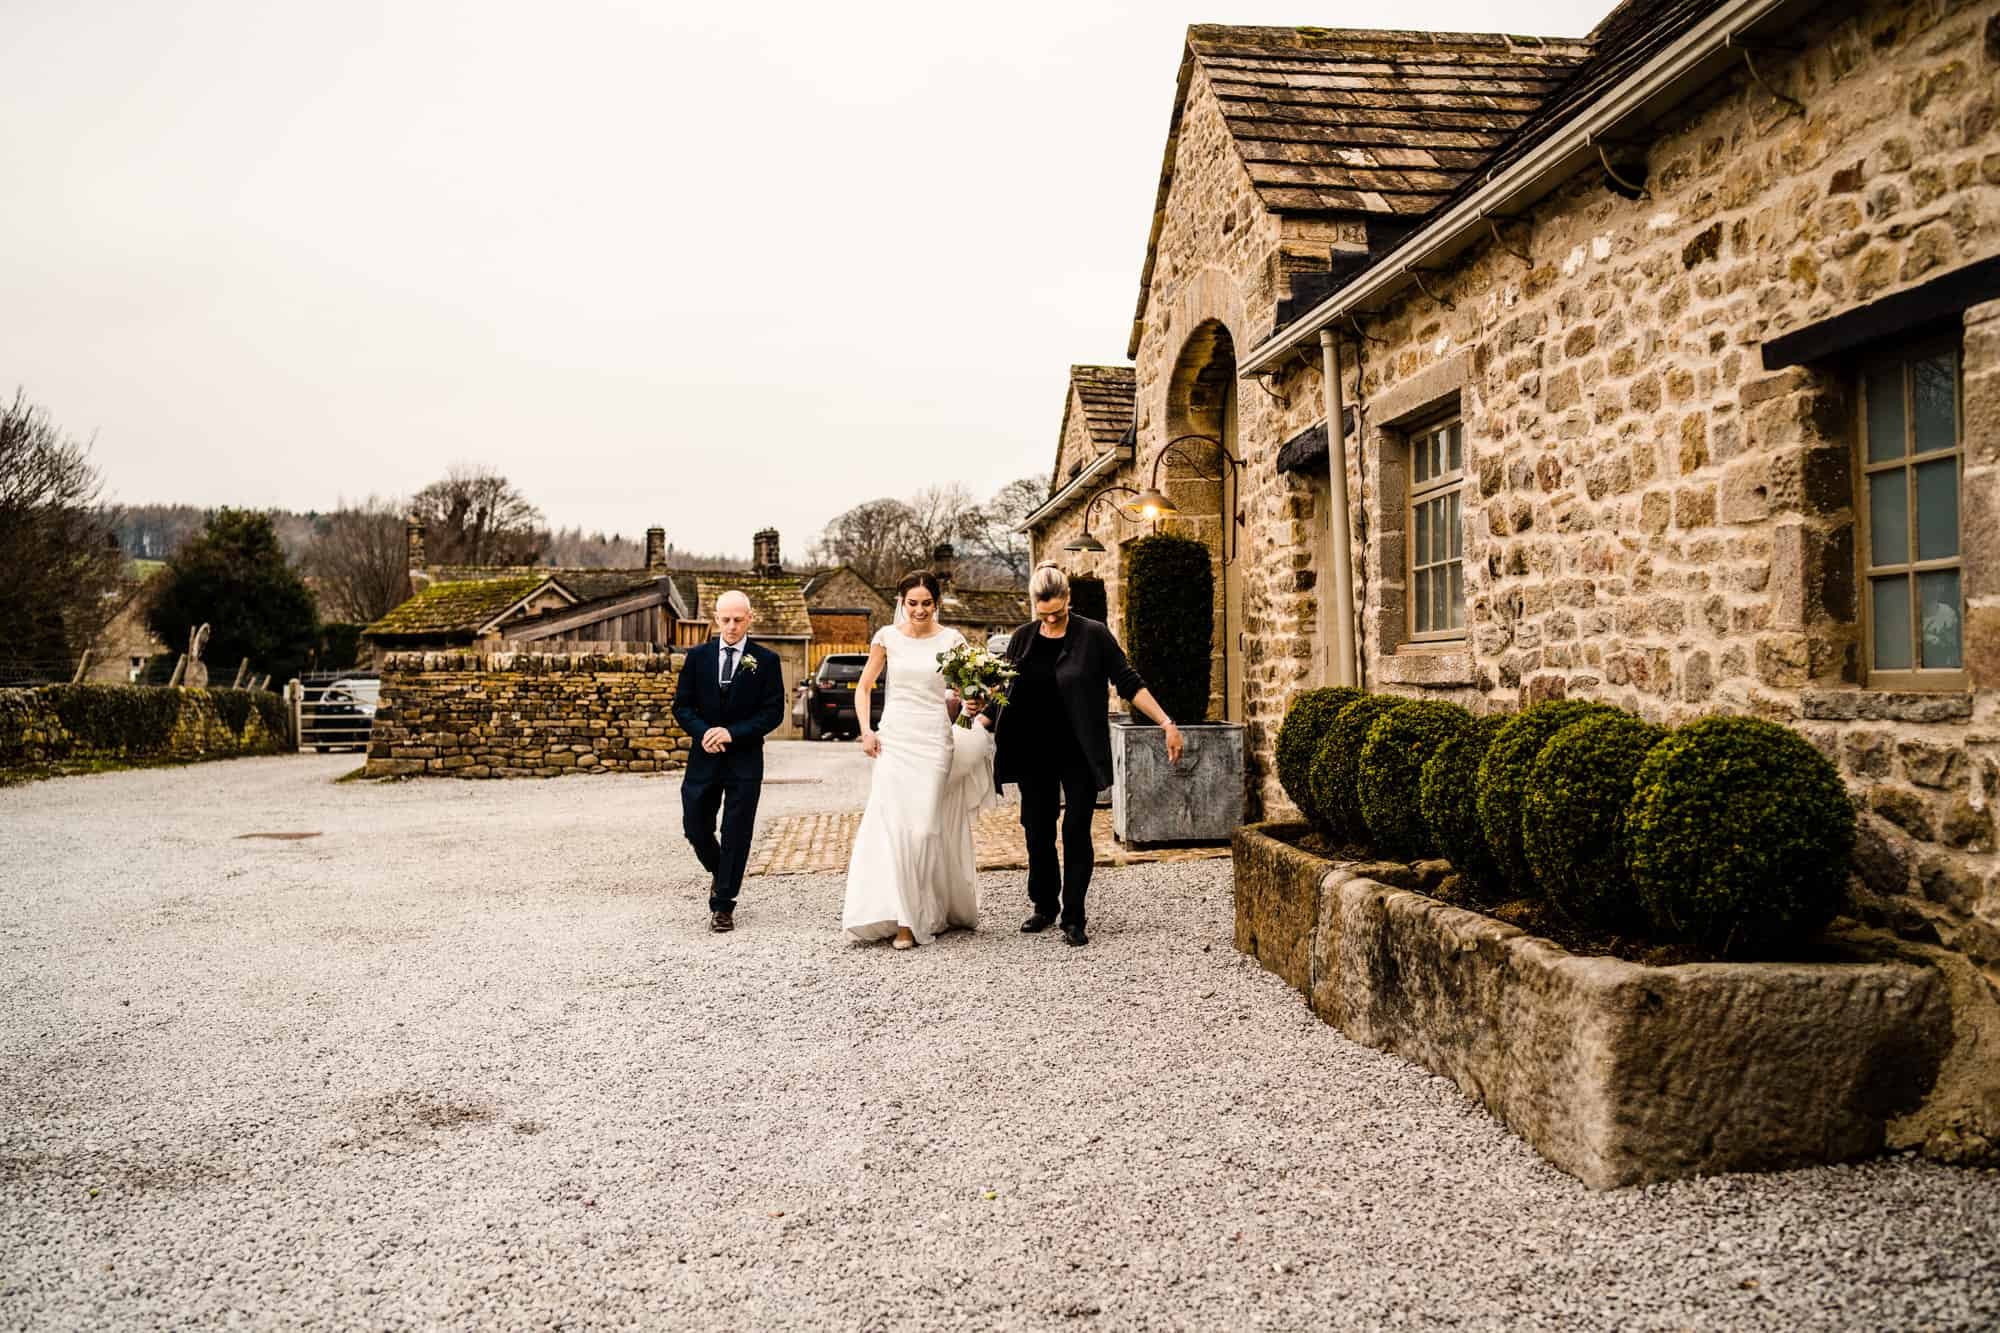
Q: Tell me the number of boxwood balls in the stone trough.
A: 7